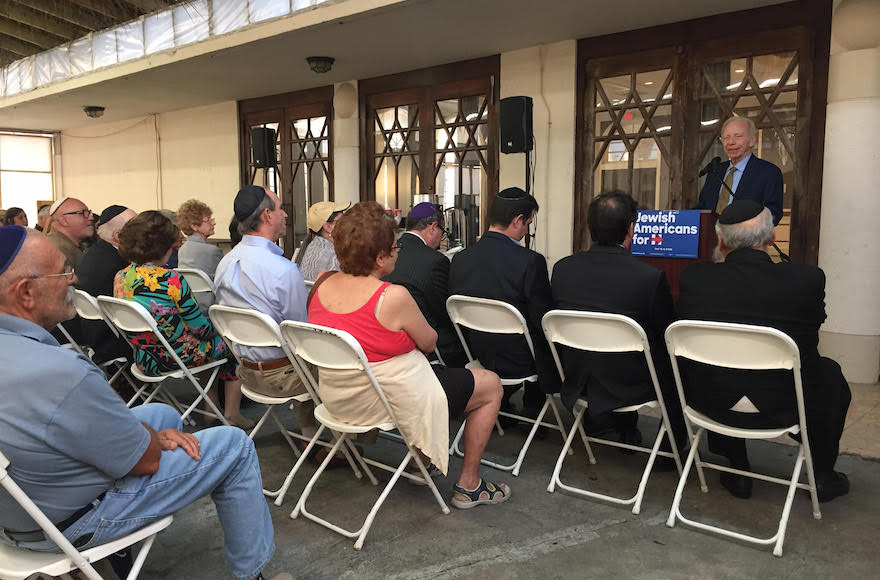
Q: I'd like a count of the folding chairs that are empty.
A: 0